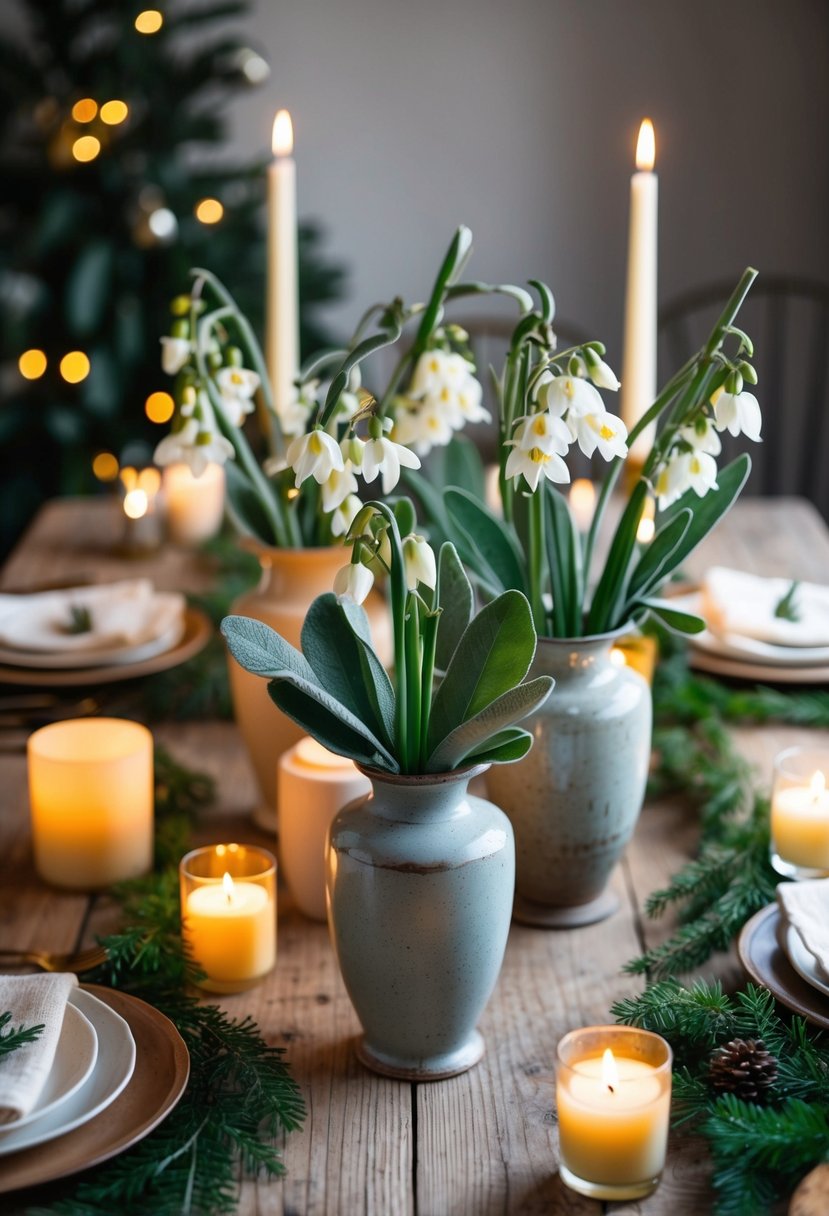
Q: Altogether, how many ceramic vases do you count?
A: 3